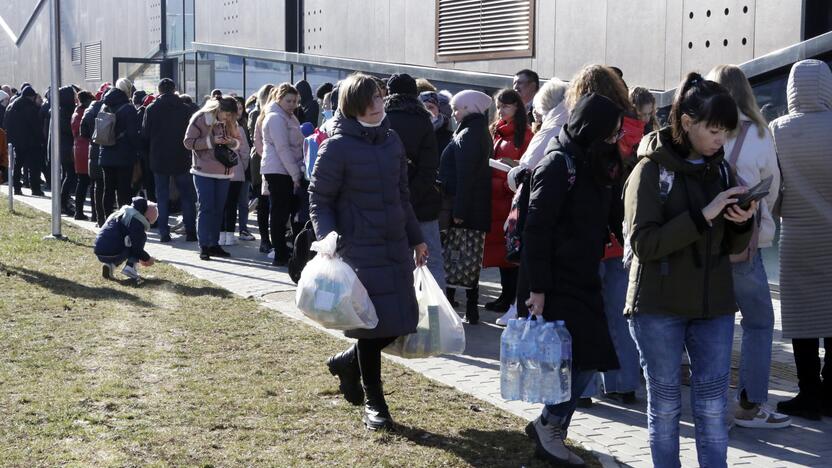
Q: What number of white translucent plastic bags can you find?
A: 2